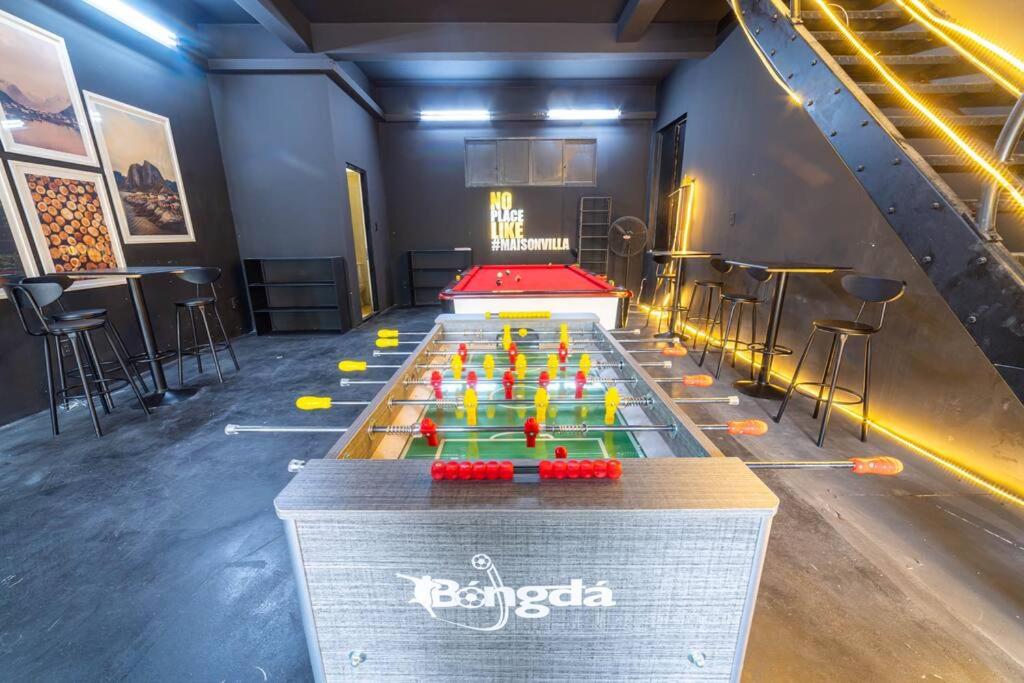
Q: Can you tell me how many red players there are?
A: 11